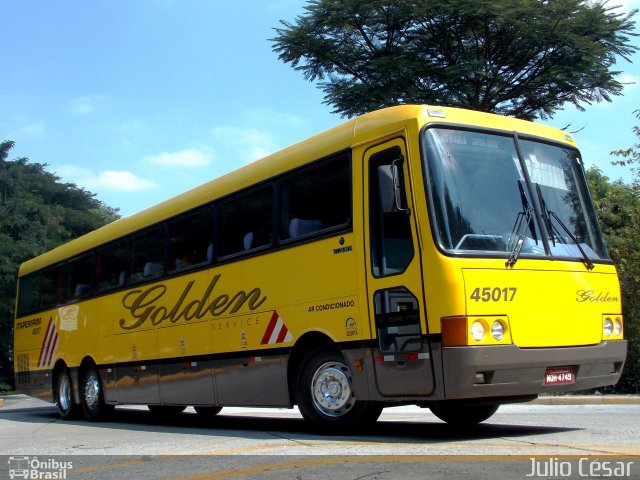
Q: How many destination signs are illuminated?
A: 0